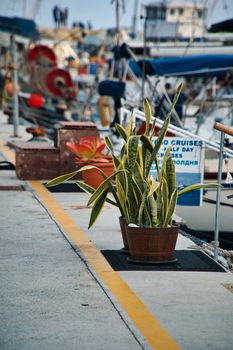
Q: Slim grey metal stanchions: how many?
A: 2